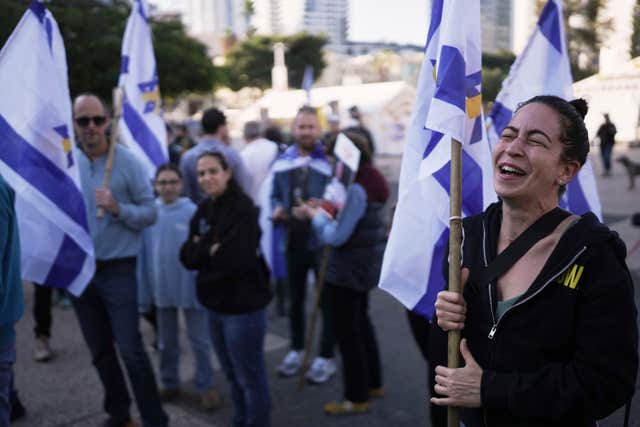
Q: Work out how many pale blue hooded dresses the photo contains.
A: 1